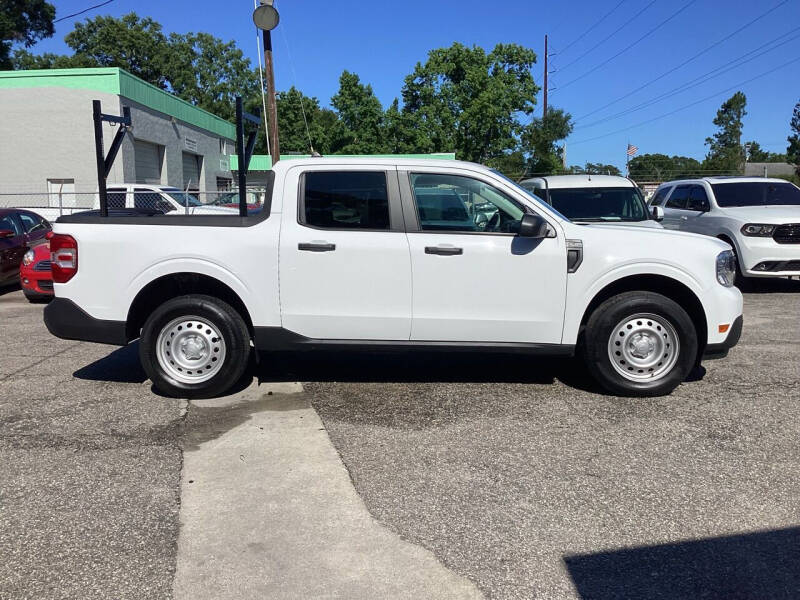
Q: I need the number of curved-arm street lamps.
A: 0